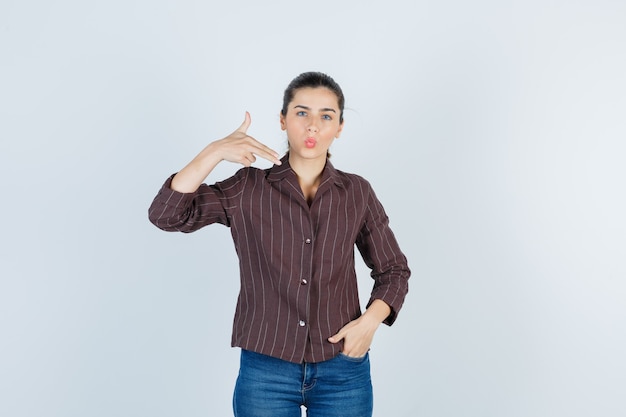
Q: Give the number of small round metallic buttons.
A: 3